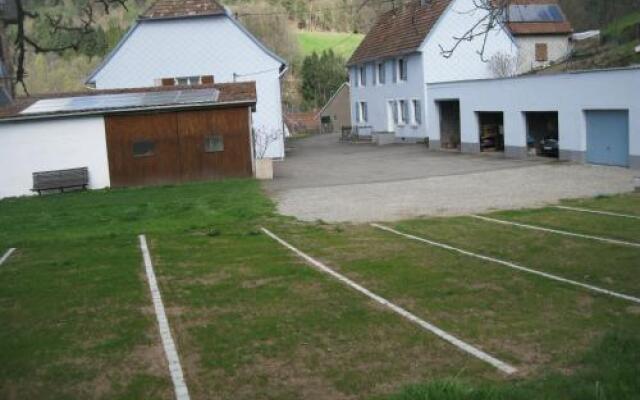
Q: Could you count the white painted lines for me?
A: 6